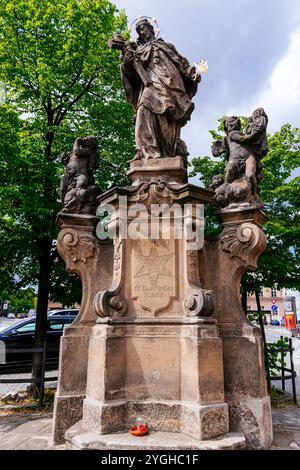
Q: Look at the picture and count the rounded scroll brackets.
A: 4